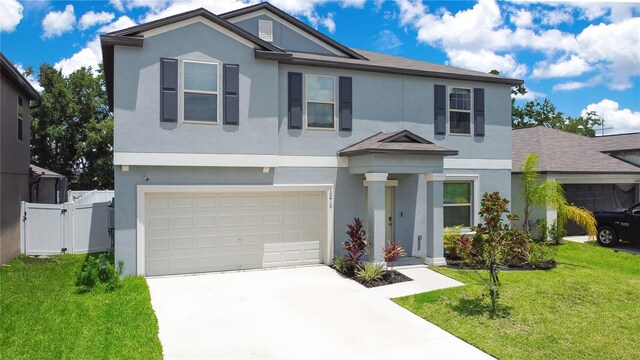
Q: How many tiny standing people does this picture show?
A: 0